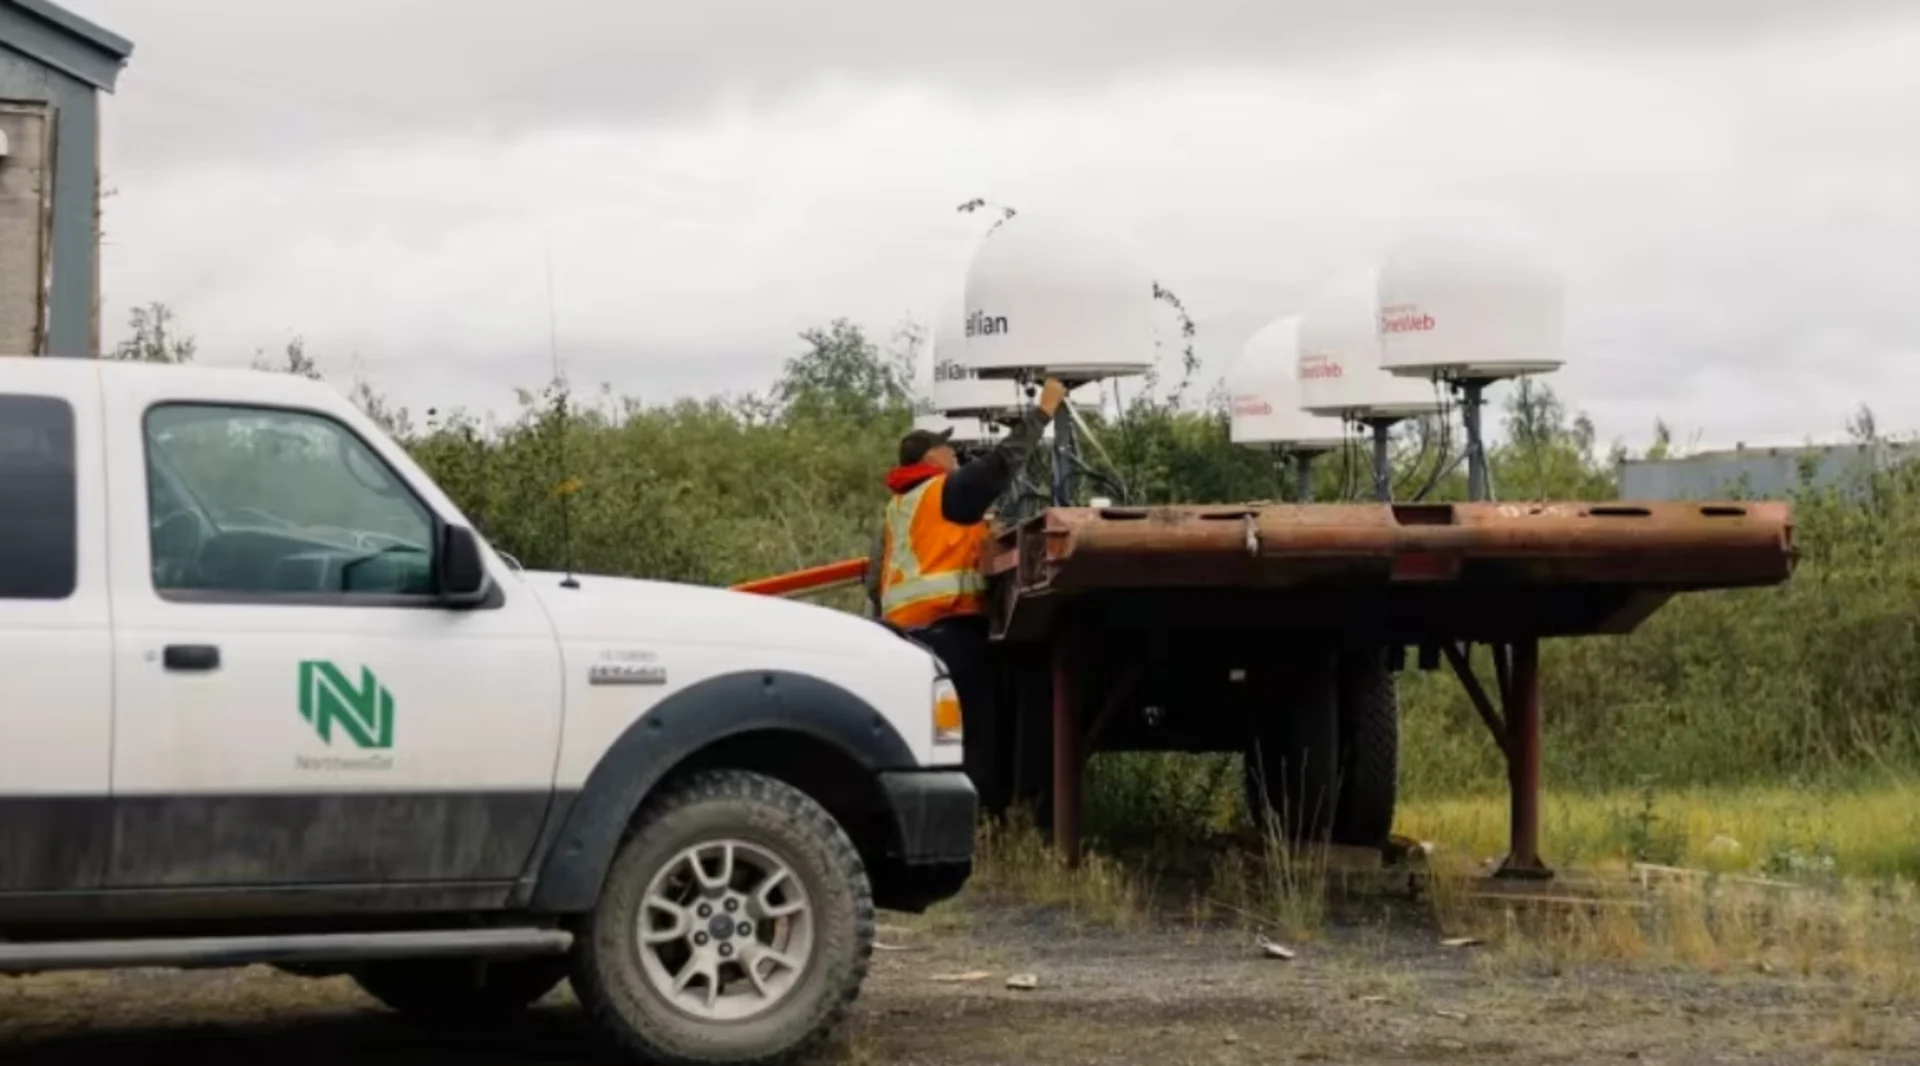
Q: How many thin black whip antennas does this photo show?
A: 1